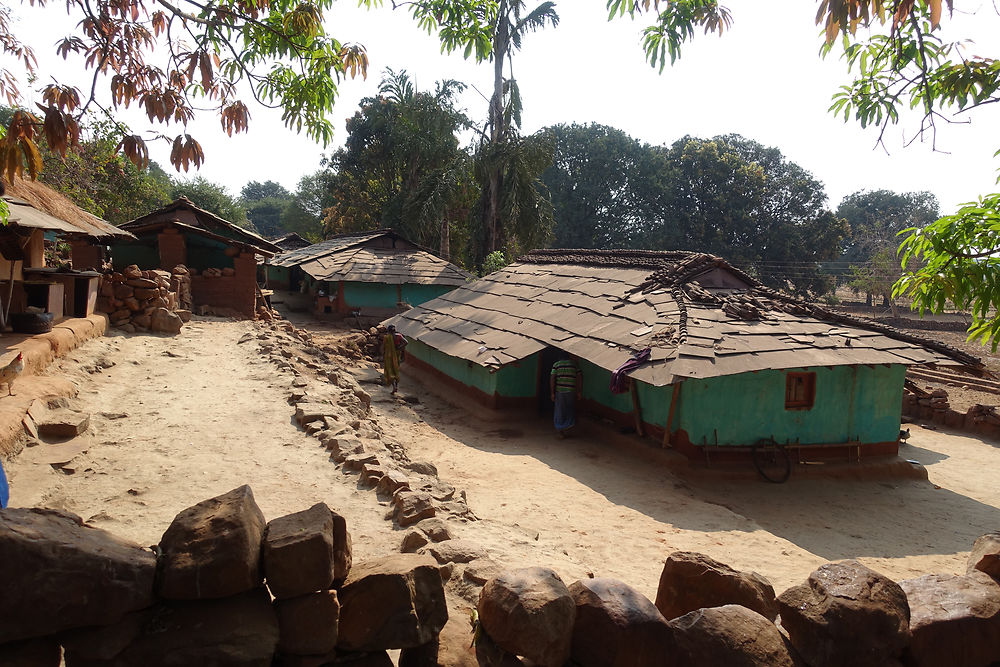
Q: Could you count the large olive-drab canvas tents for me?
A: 0